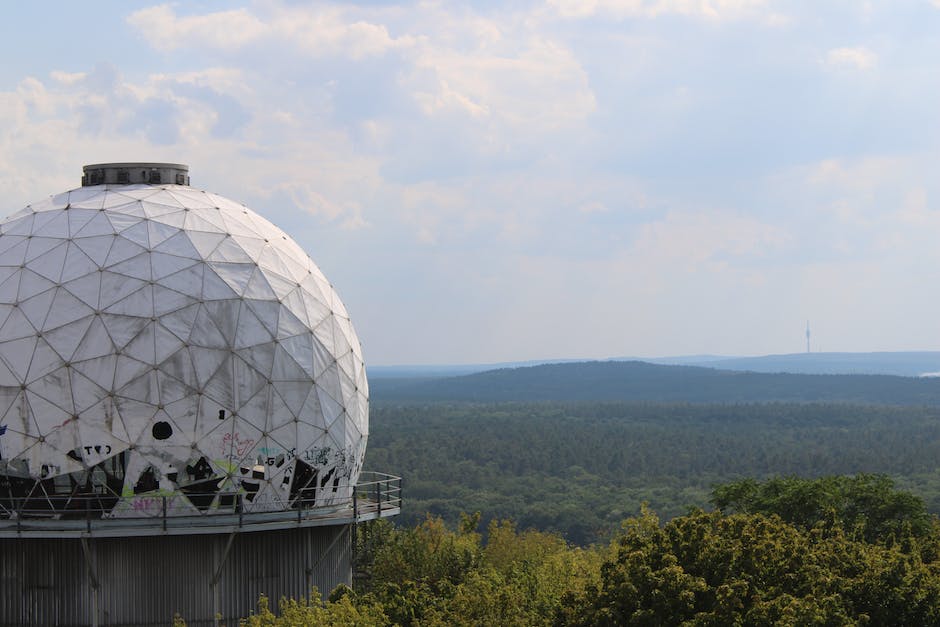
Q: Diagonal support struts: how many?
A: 3